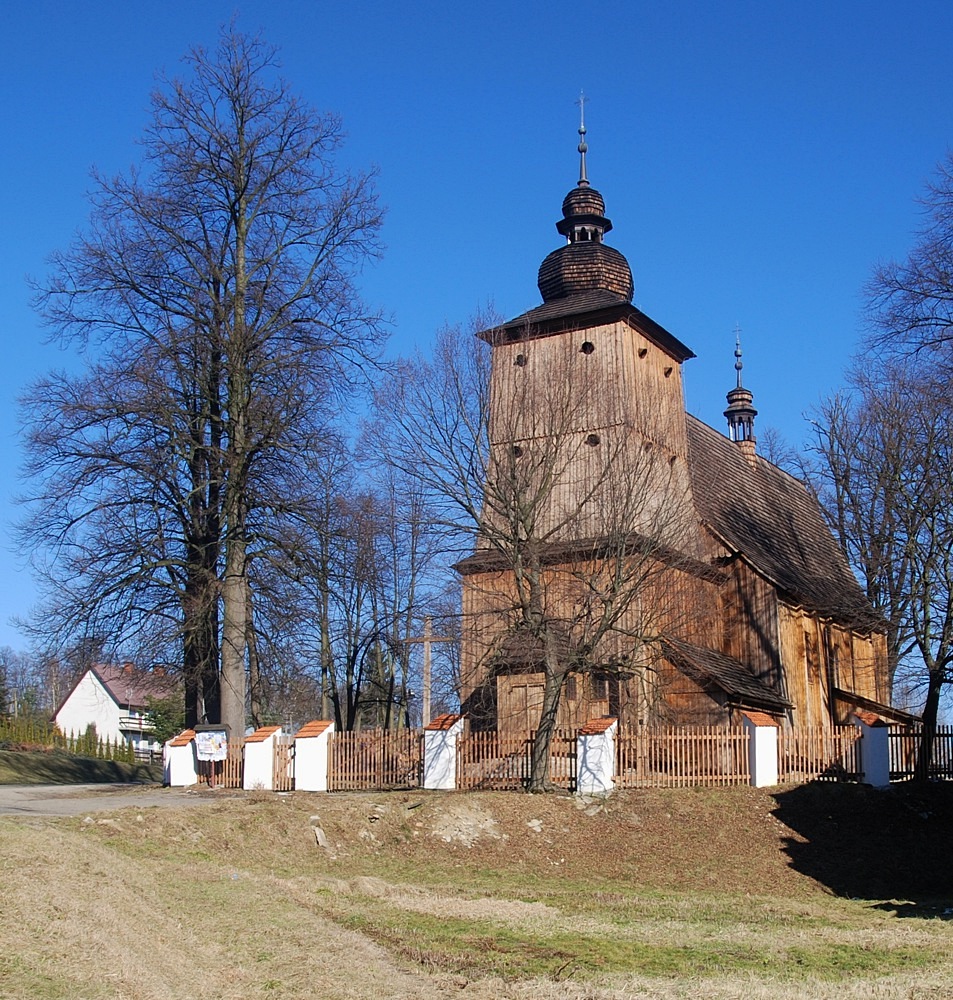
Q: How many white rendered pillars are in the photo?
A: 7